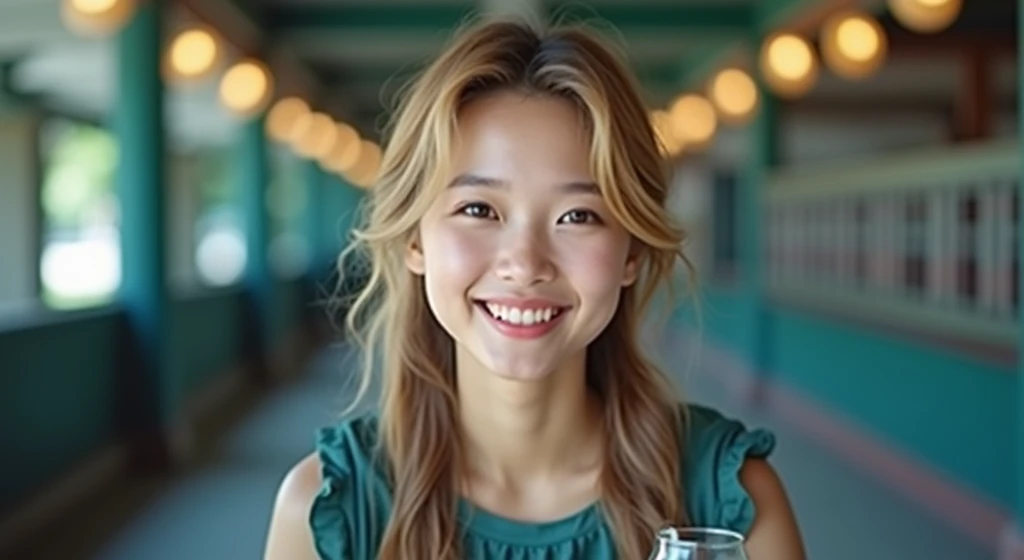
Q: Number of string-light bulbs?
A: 13